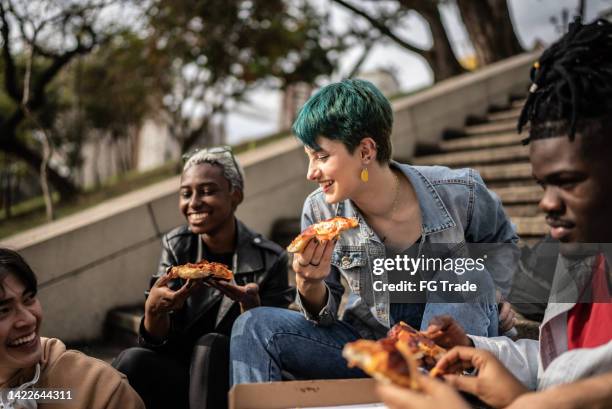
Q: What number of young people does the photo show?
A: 4